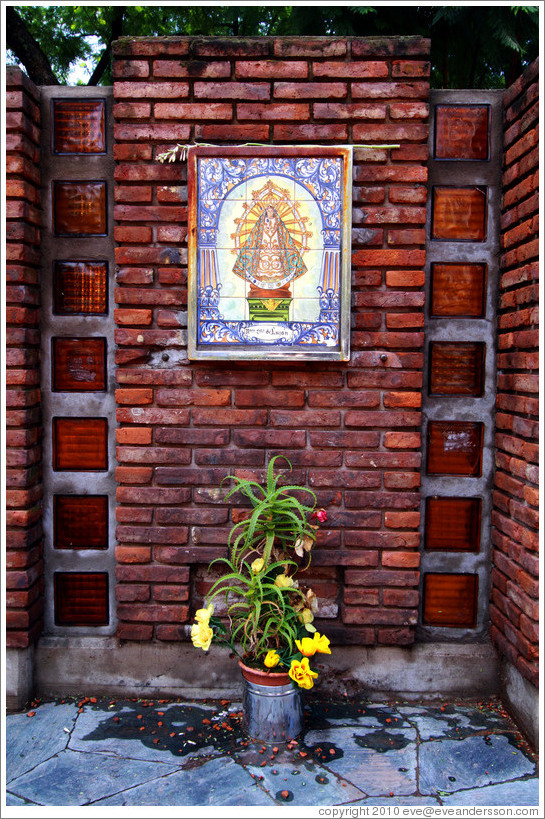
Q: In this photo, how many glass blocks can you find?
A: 14